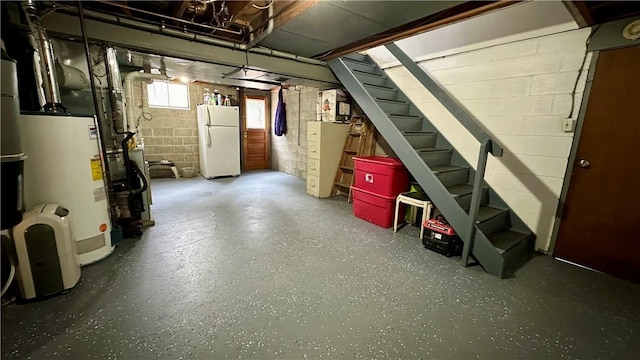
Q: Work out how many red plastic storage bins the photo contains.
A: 2